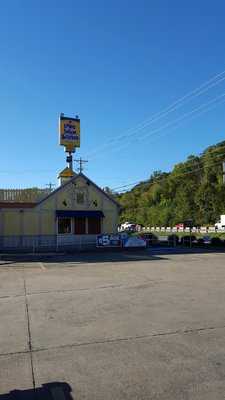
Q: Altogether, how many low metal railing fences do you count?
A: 1